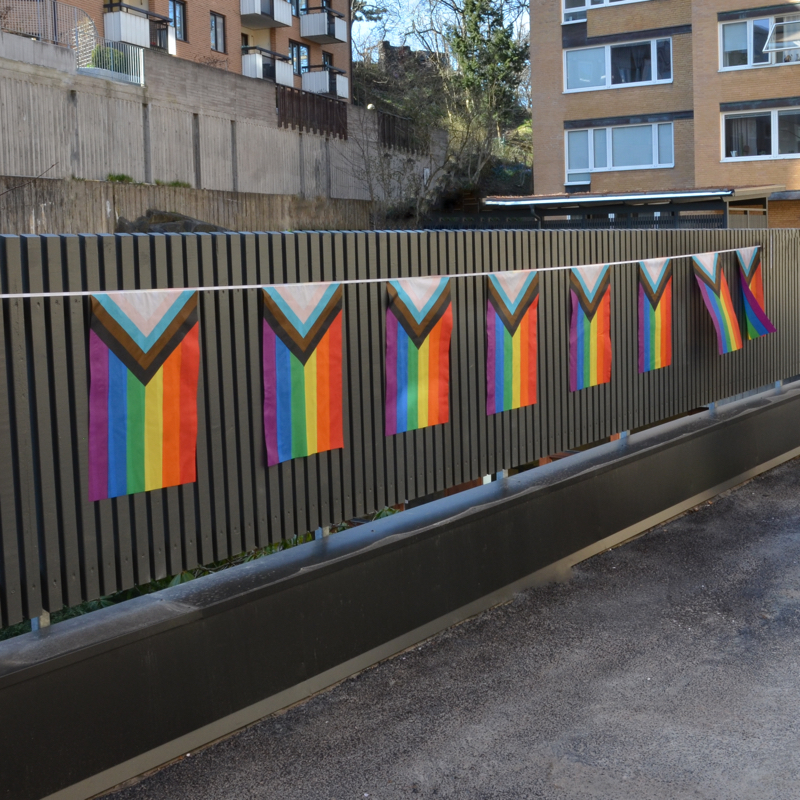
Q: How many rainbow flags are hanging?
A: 8